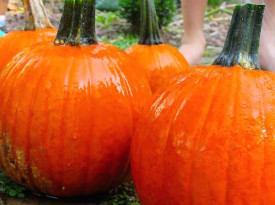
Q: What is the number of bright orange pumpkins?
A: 4